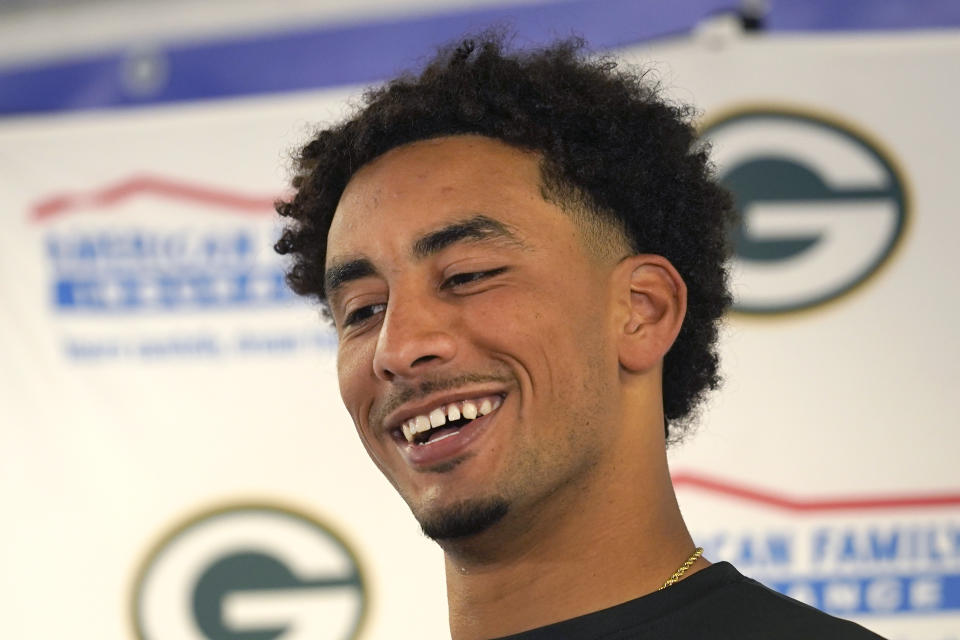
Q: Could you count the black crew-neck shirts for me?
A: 1